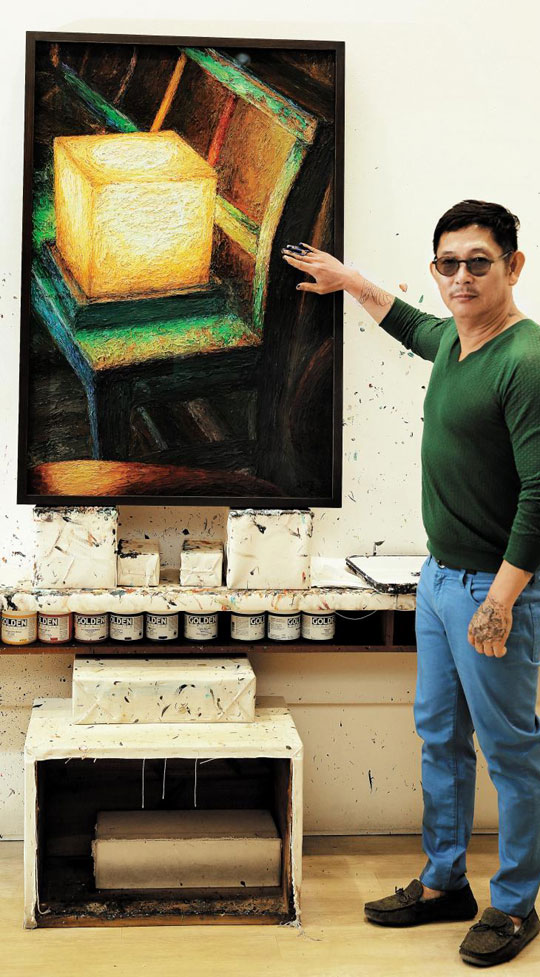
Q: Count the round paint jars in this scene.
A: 9